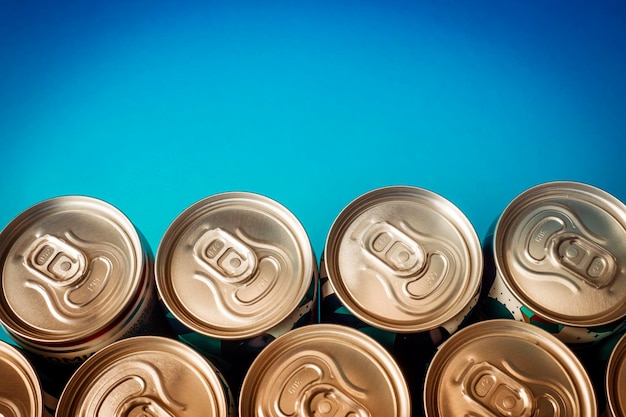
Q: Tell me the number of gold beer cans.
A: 9